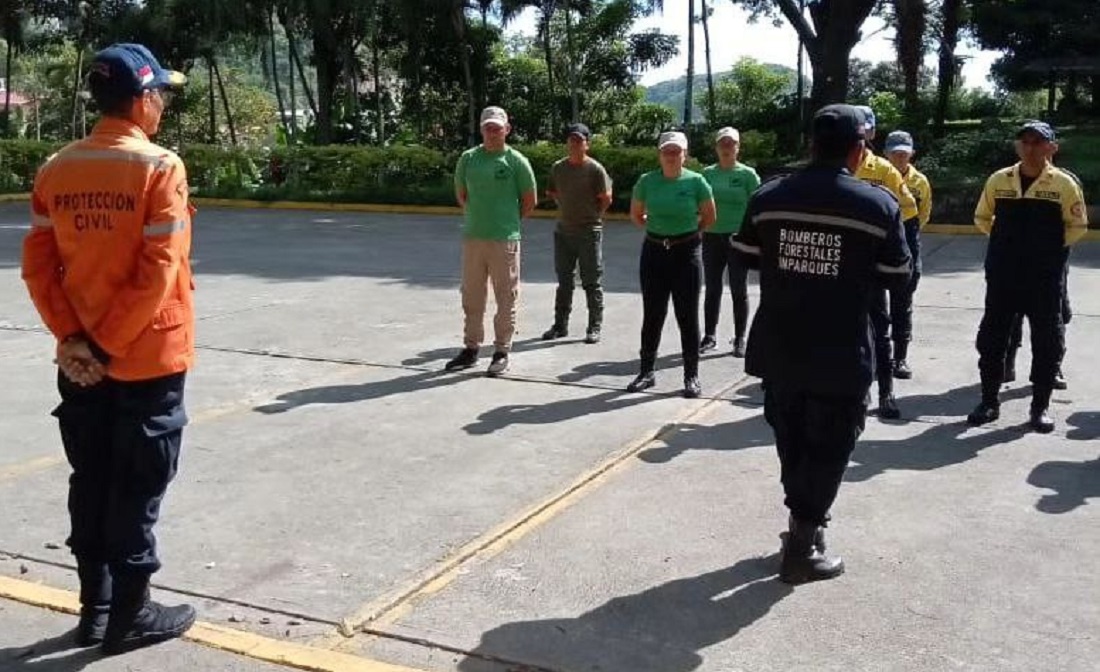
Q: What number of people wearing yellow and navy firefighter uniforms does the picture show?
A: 3